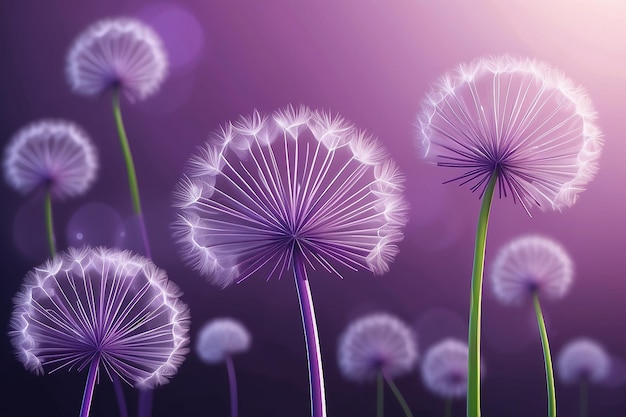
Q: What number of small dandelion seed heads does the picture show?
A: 7